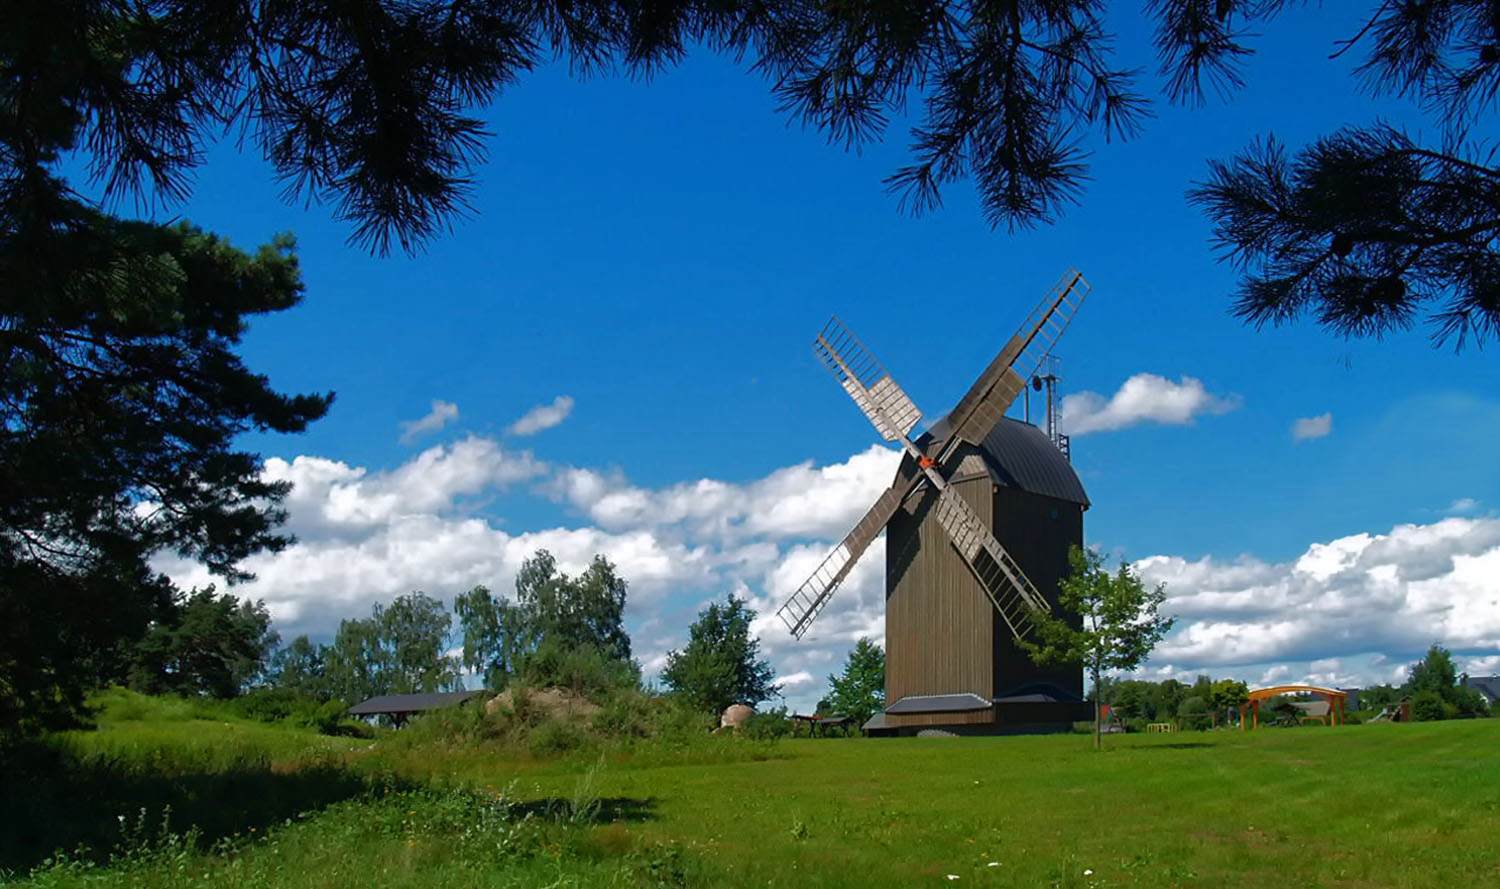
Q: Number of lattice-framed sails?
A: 4